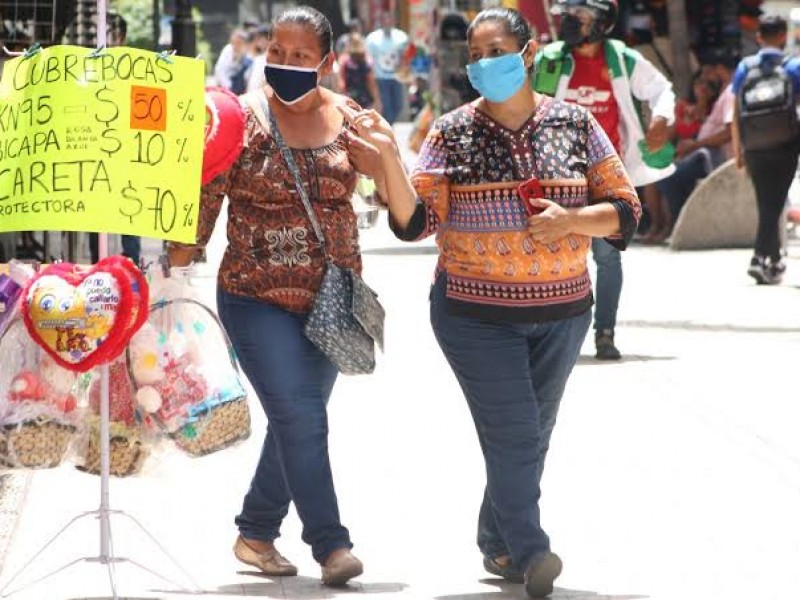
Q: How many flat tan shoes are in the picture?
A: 2